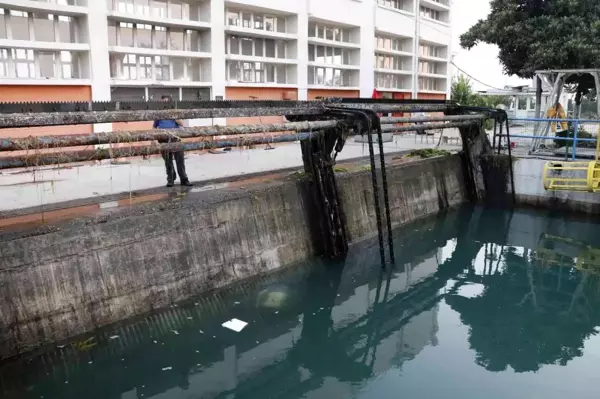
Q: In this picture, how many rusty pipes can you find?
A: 3